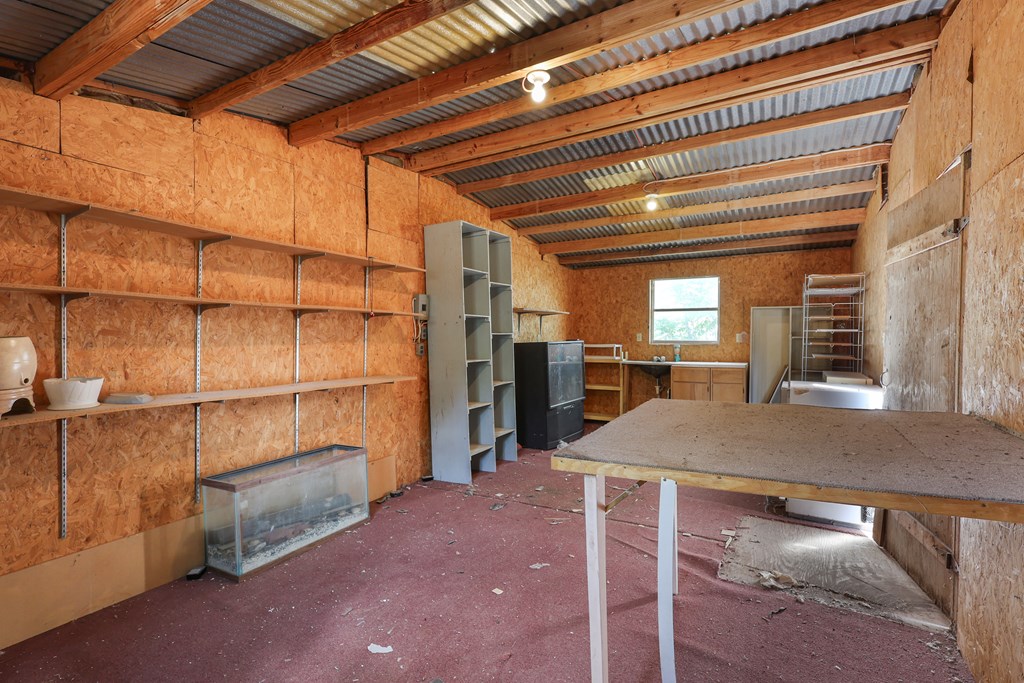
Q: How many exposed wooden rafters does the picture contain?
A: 10